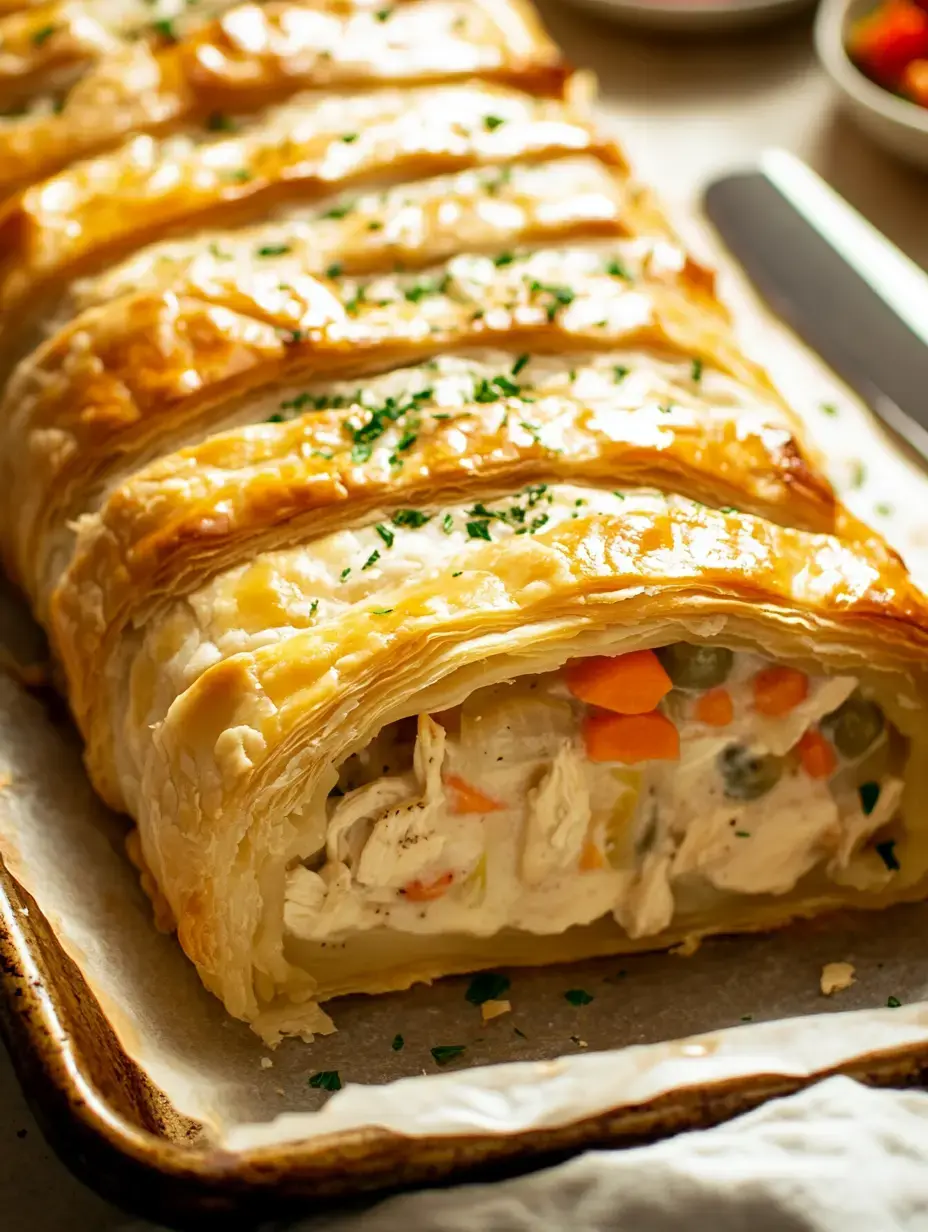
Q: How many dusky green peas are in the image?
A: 3